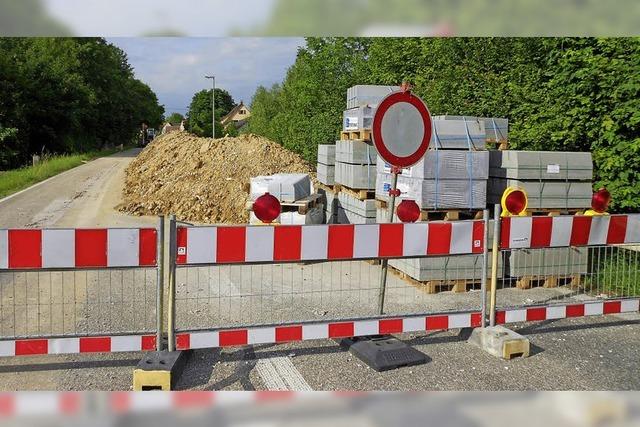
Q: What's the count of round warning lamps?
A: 4